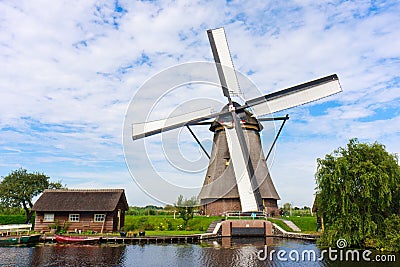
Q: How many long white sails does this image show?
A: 4